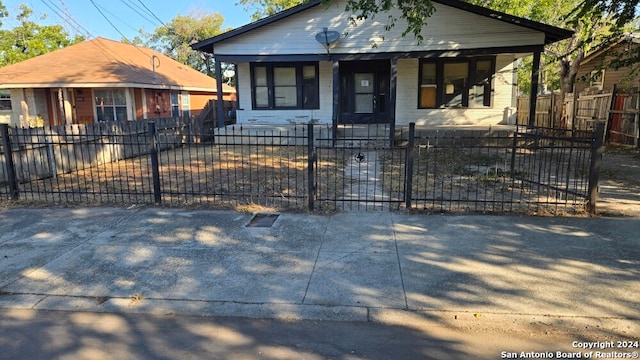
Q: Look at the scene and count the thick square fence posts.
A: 5